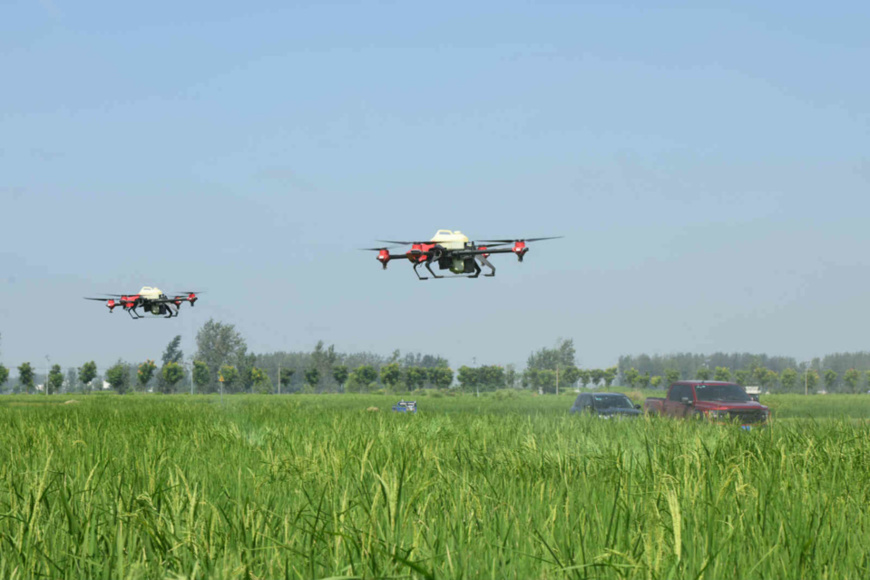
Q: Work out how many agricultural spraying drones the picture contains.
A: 2